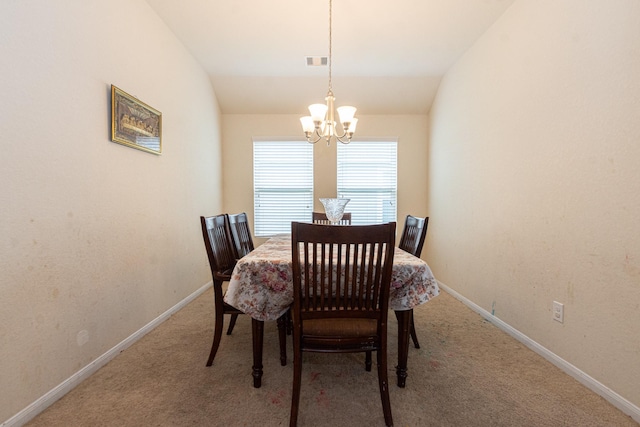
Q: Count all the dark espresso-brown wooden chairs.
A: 5